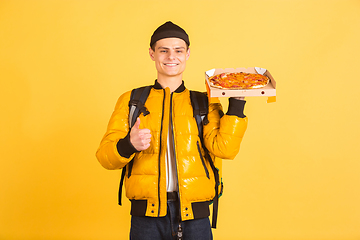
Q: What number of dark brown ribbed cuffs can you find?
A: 2